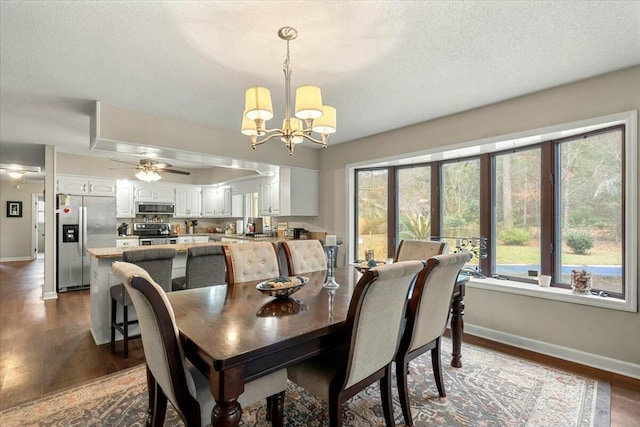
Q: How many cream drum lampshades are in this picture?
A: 5